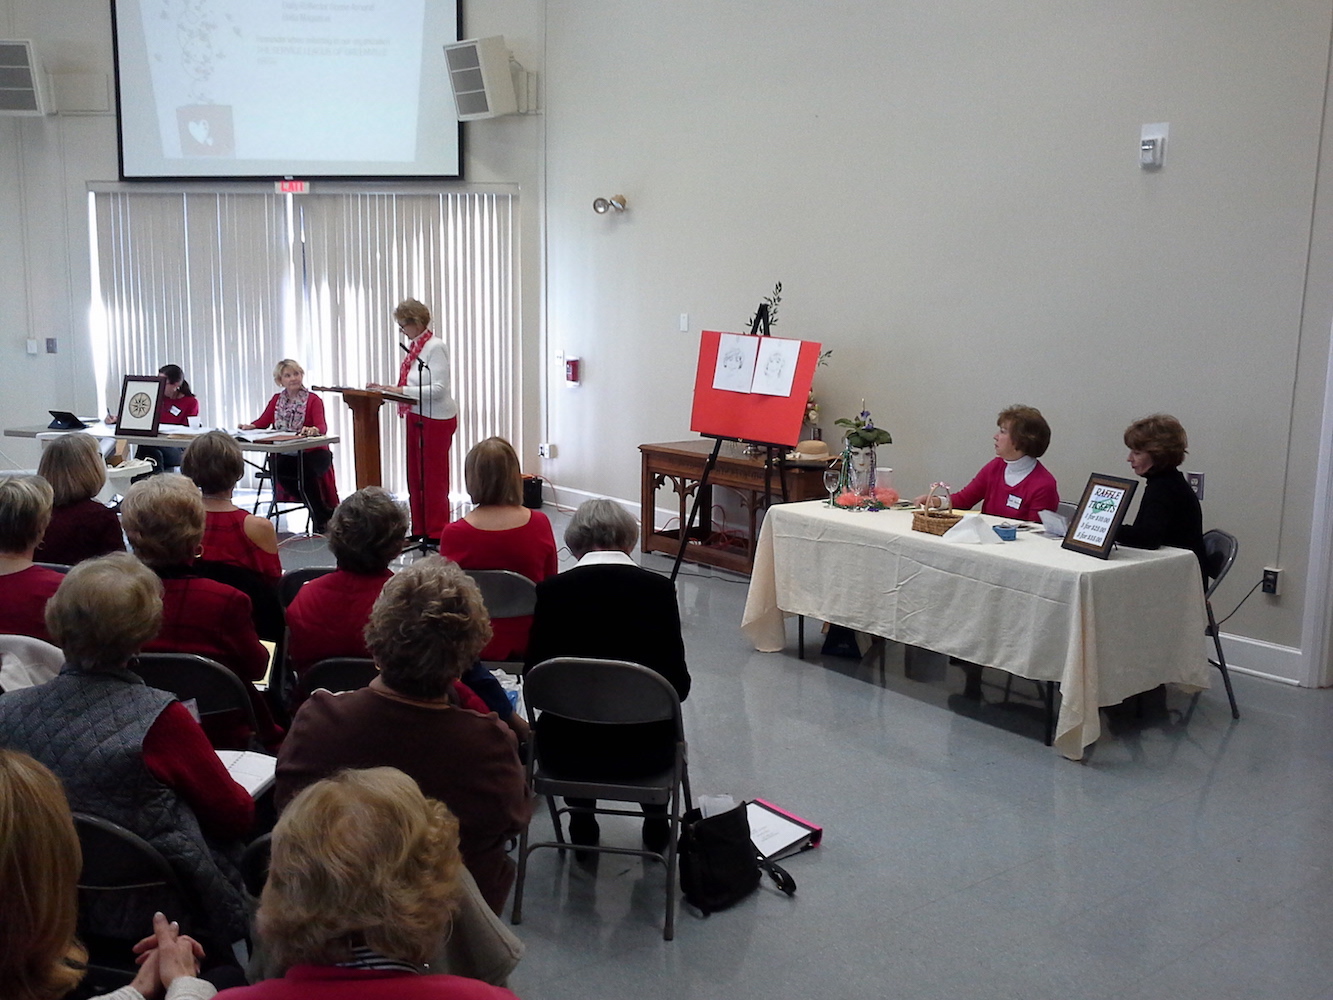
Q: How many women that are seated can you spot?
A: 15